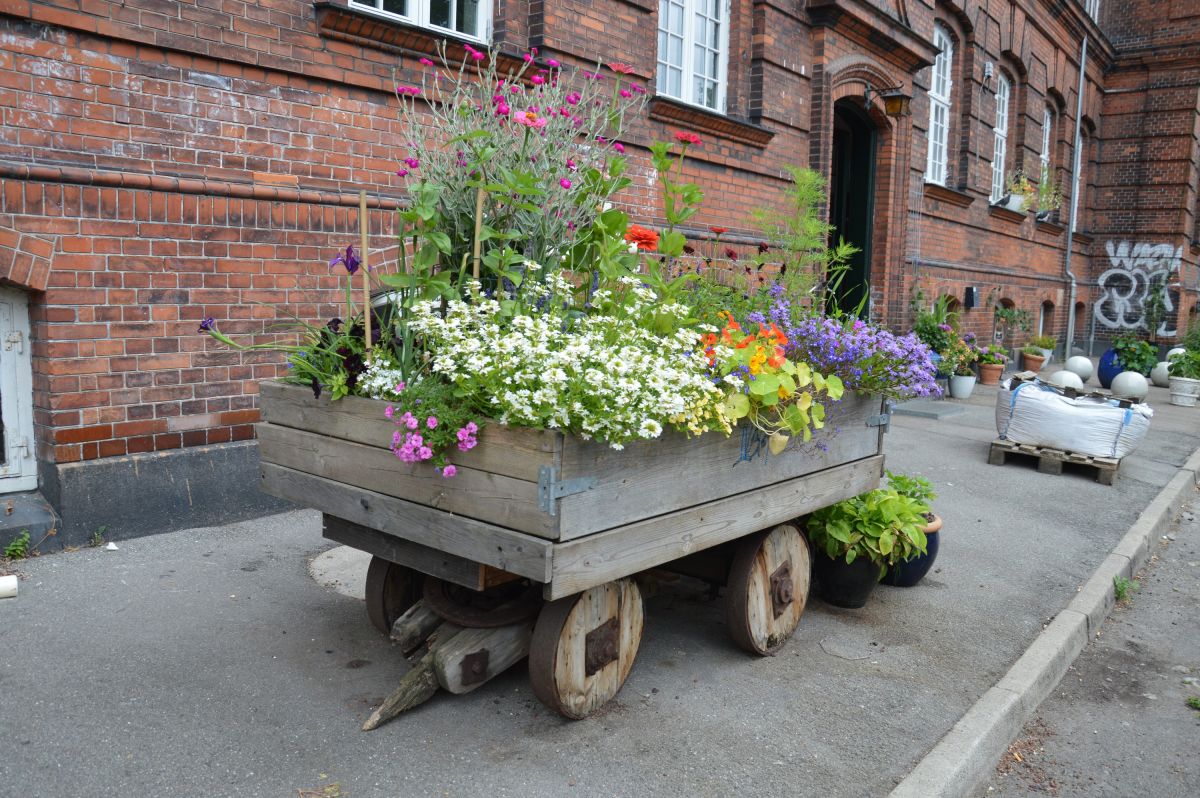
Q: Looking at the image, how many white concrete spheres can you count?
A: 5